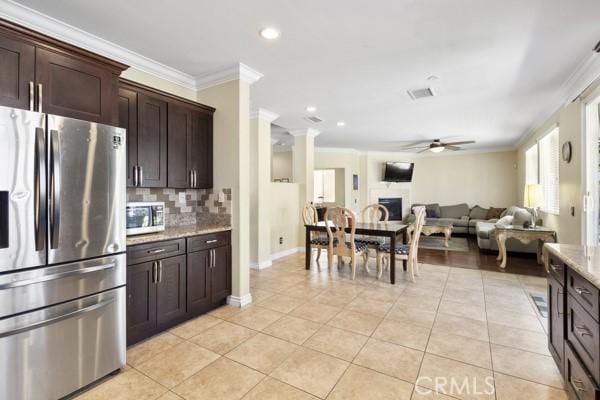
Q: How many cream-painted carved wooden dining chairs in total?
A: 4